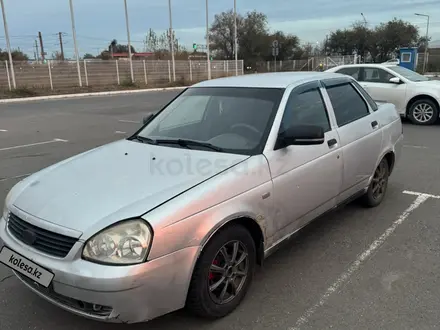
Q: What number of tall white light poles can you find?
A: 6